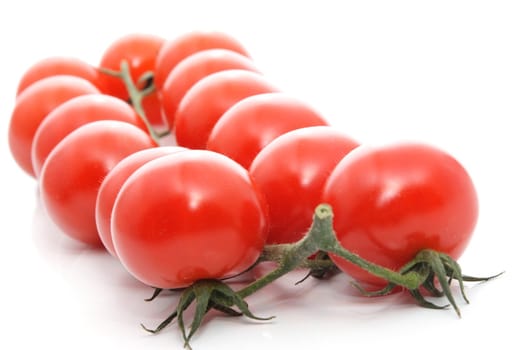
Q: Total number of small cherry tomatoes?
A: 13